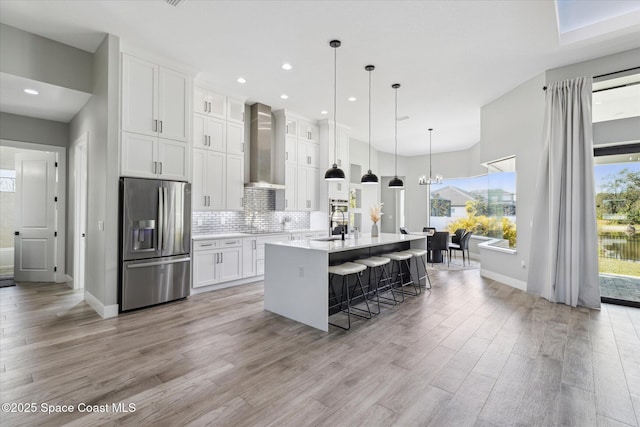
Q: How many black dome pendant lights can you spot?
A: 3